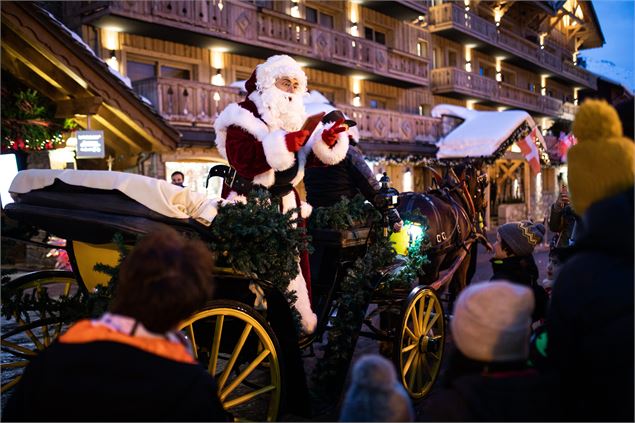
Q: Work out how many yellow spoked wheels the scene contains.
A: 3